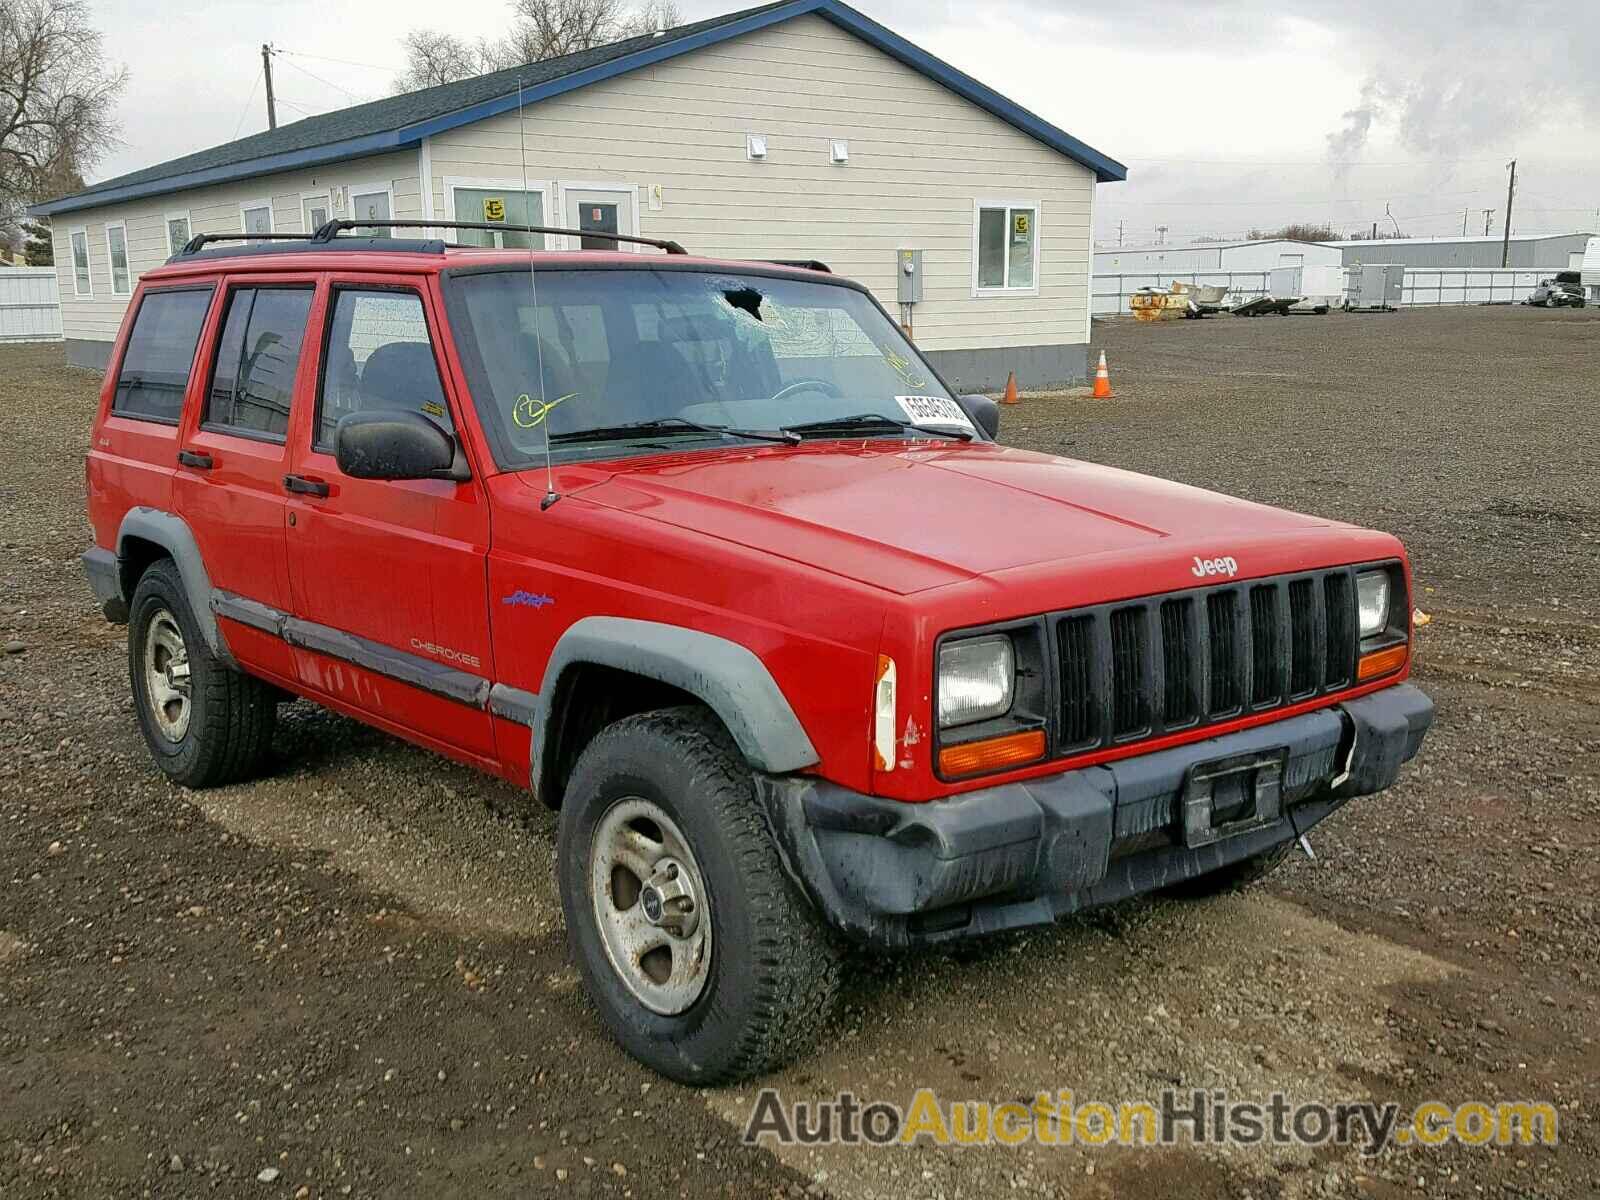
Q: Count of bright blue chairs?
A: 0